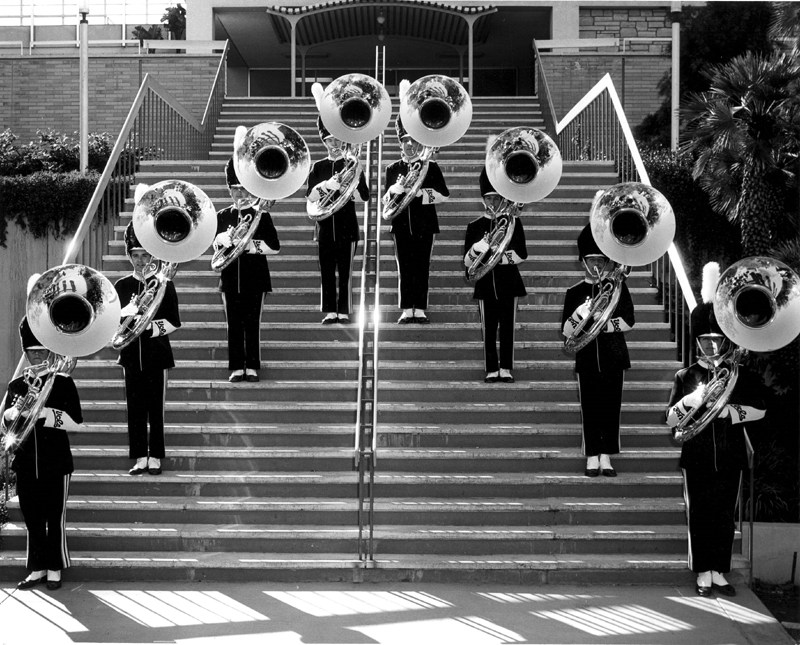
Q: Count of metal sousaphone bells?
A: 8